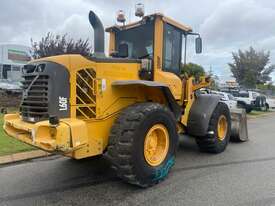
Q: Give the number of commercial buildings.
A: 1